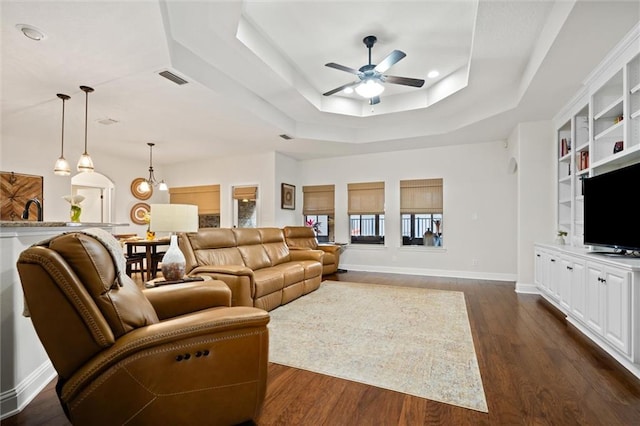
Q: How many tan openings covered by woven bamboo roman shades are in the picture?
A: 5